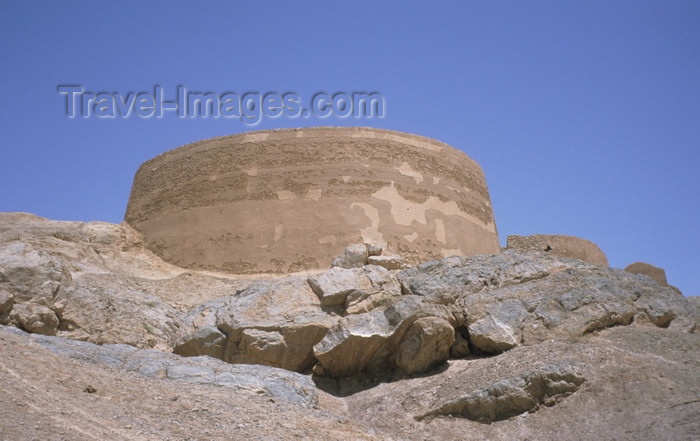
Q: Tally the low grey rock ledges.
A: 2